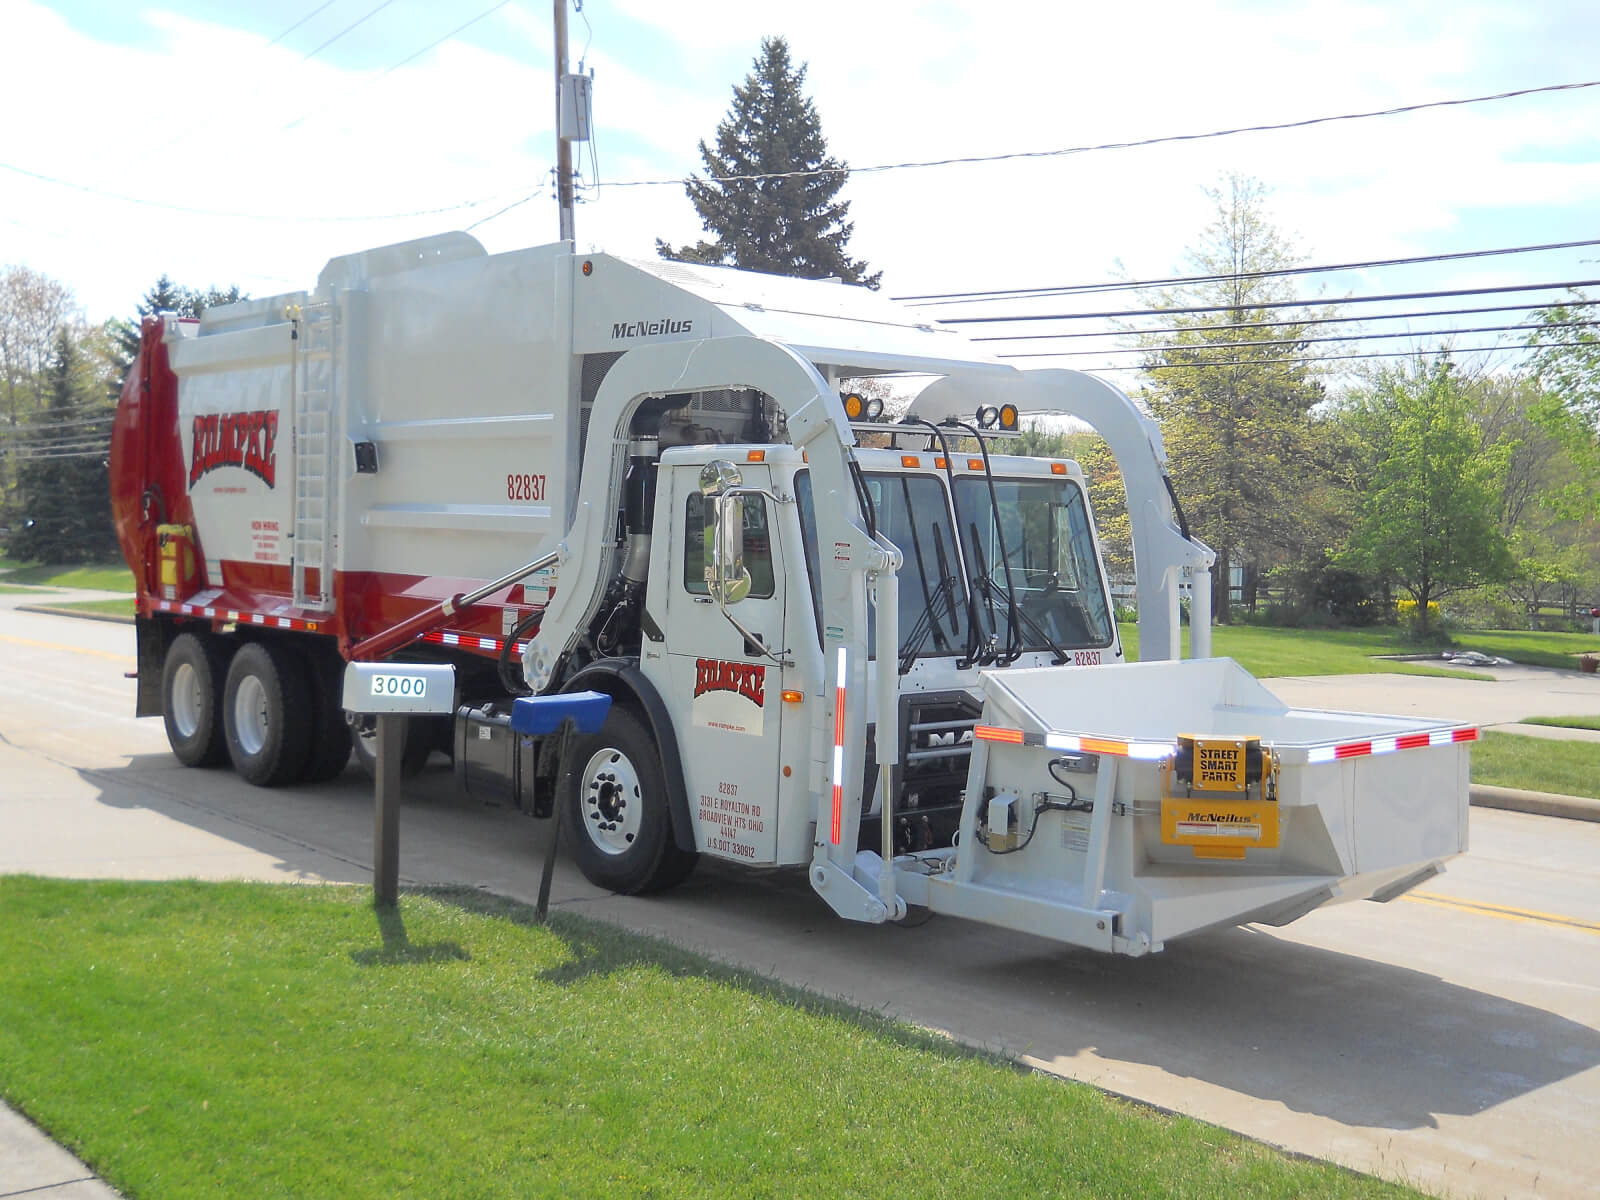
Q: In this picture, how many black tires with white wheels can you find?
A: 4